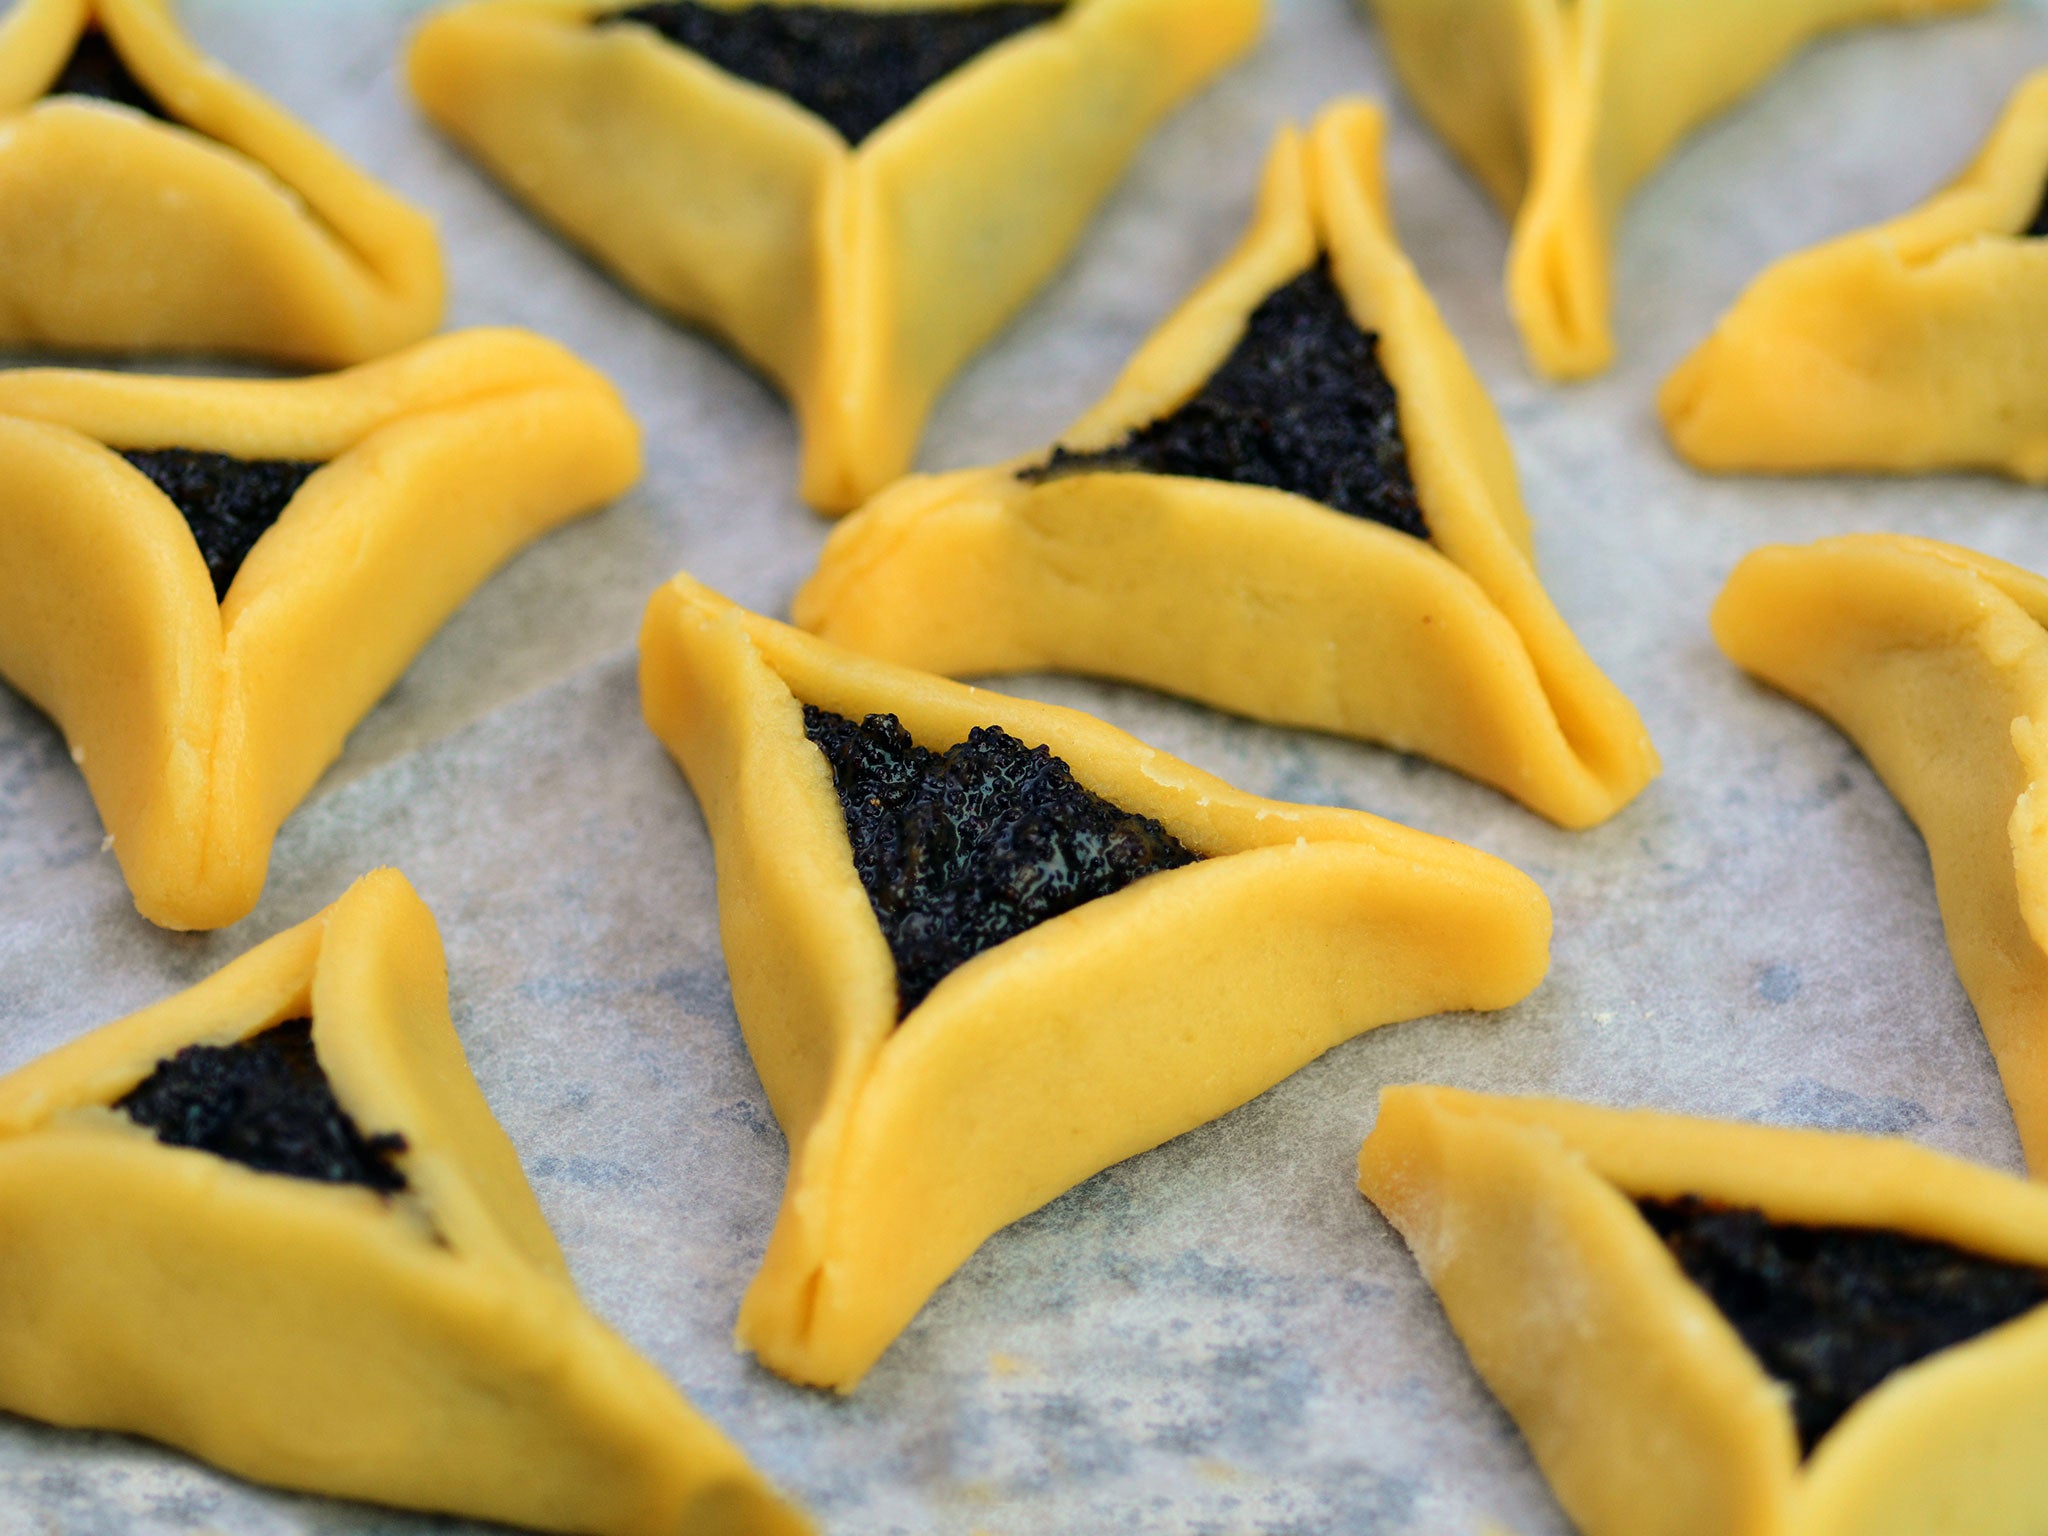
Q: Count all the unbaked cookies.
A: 10